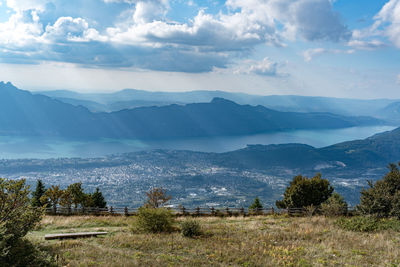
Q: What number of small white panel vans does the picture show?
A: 0